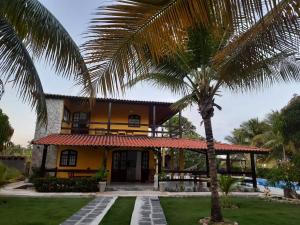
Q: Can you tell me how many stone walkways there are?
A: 2